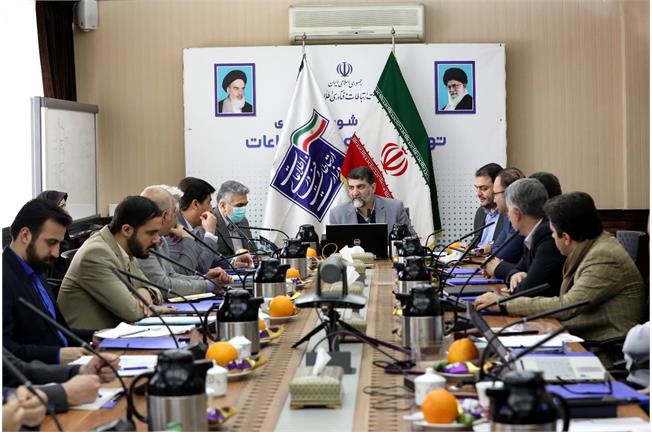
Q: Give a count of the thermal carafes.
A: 10